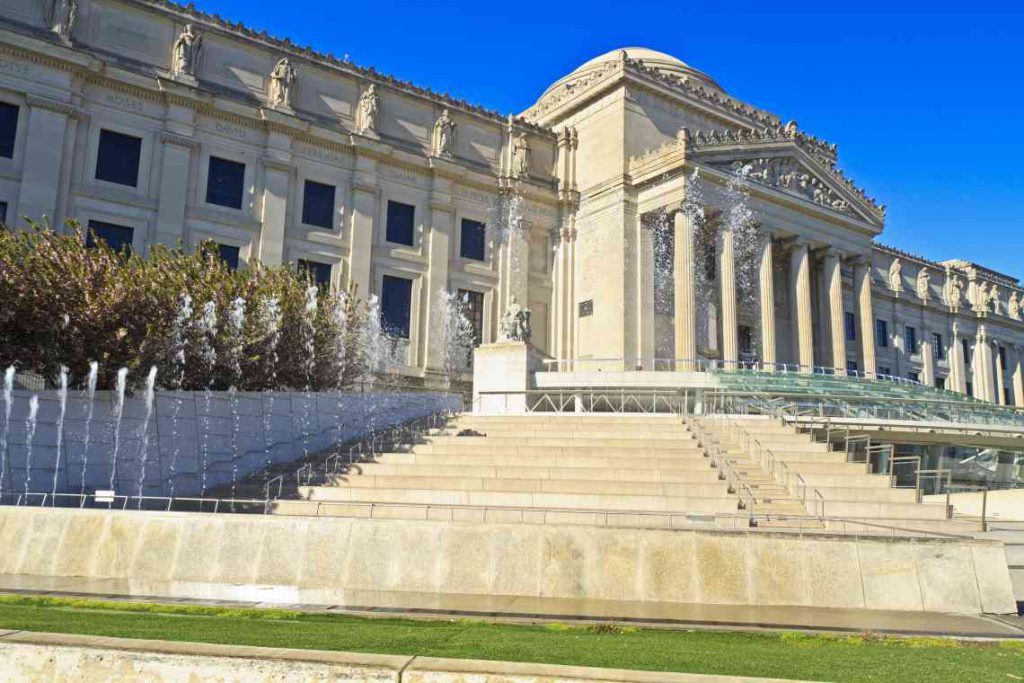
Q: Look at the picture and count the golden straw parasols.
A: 0